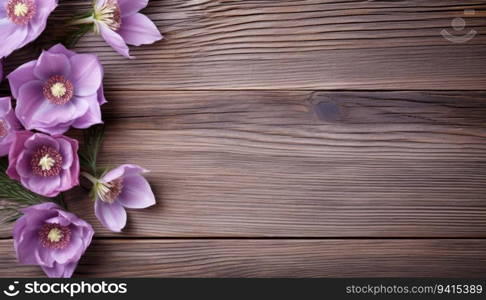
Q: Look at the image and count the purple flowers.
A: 7